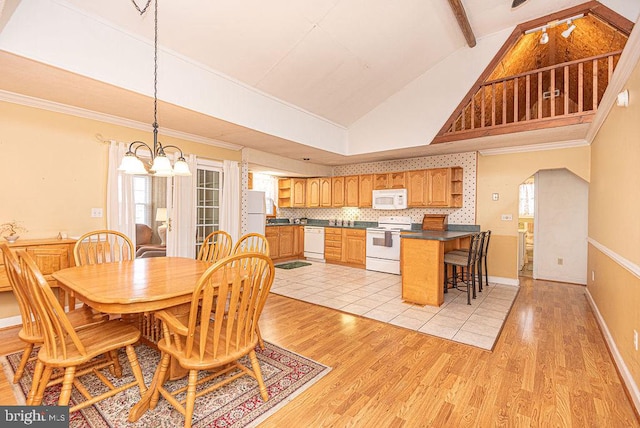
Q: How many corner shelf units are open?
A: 2